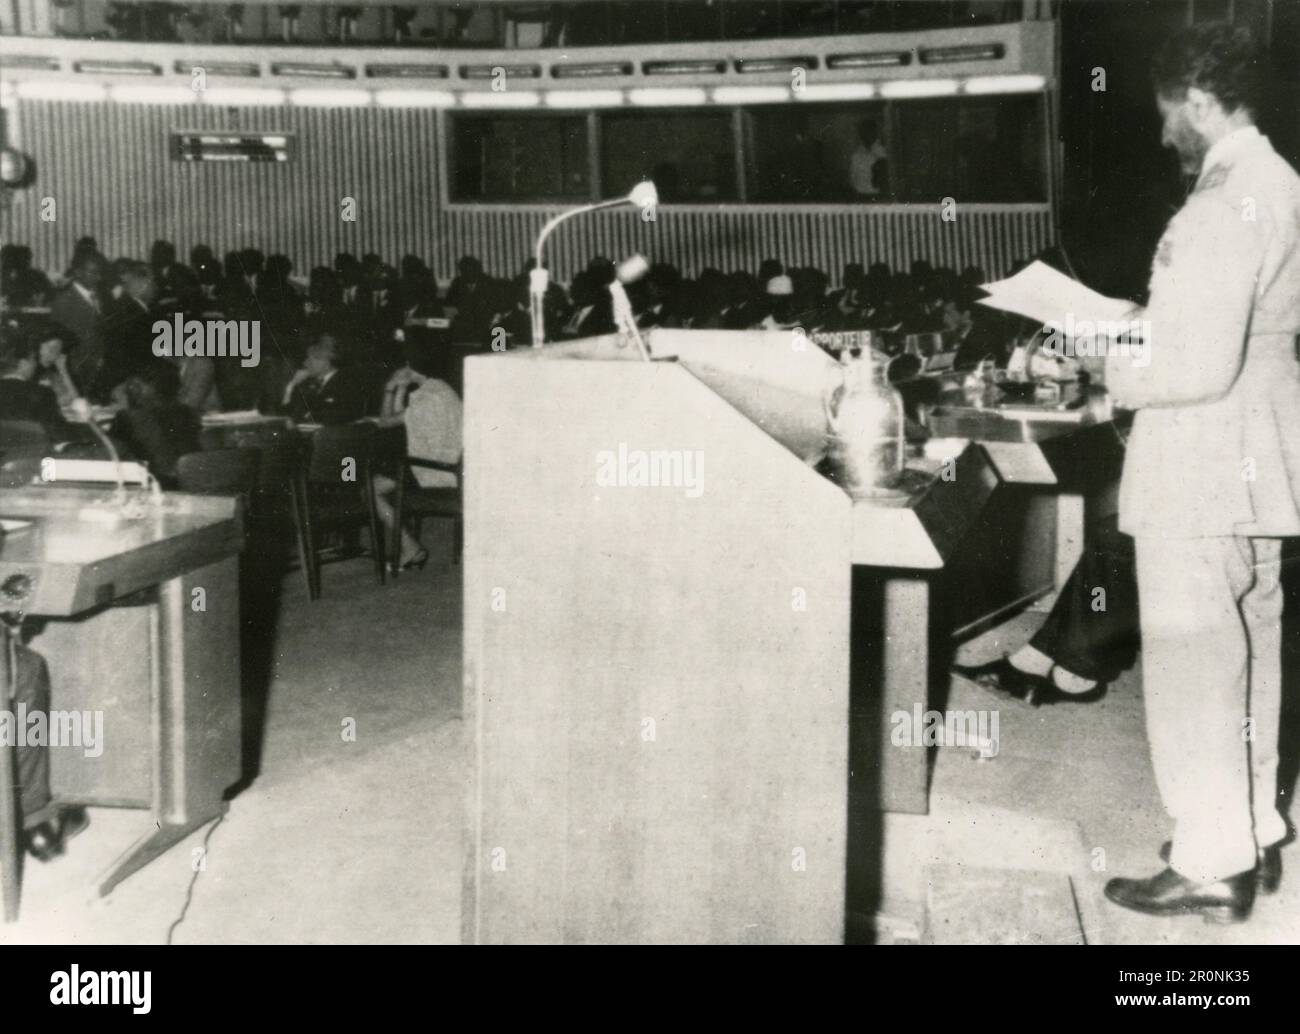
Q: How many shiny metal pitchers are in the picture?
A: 1